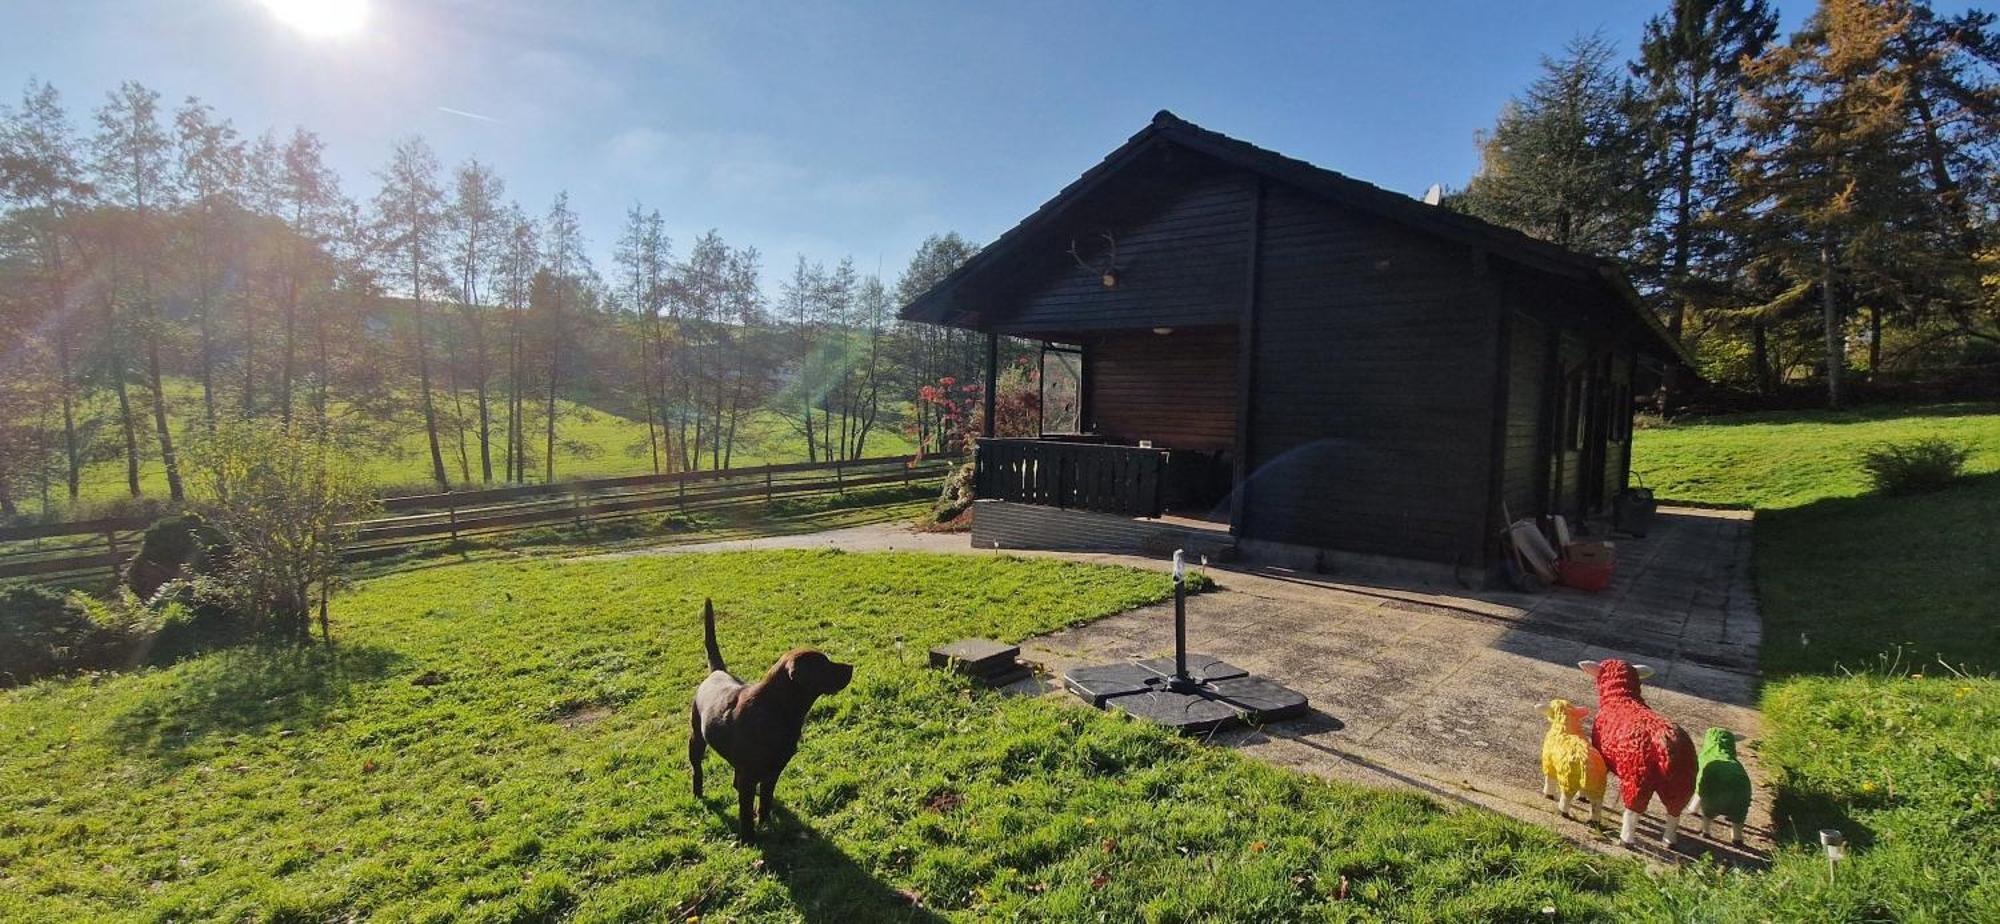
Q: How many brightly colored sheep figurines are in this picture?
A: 3